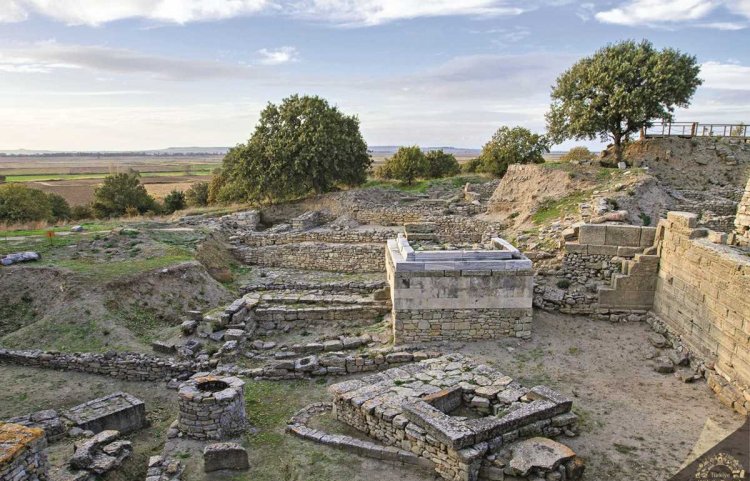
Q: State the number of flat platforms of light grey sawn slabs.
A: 1